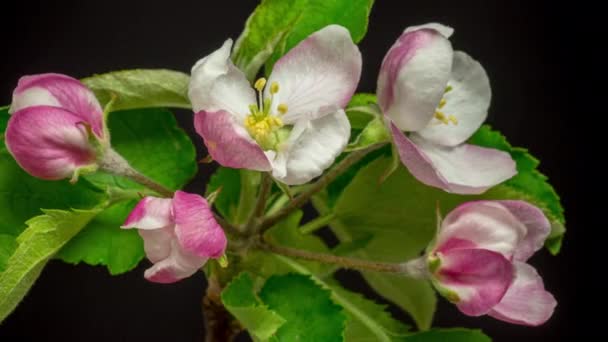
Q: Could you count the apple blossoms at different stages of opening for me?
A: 5